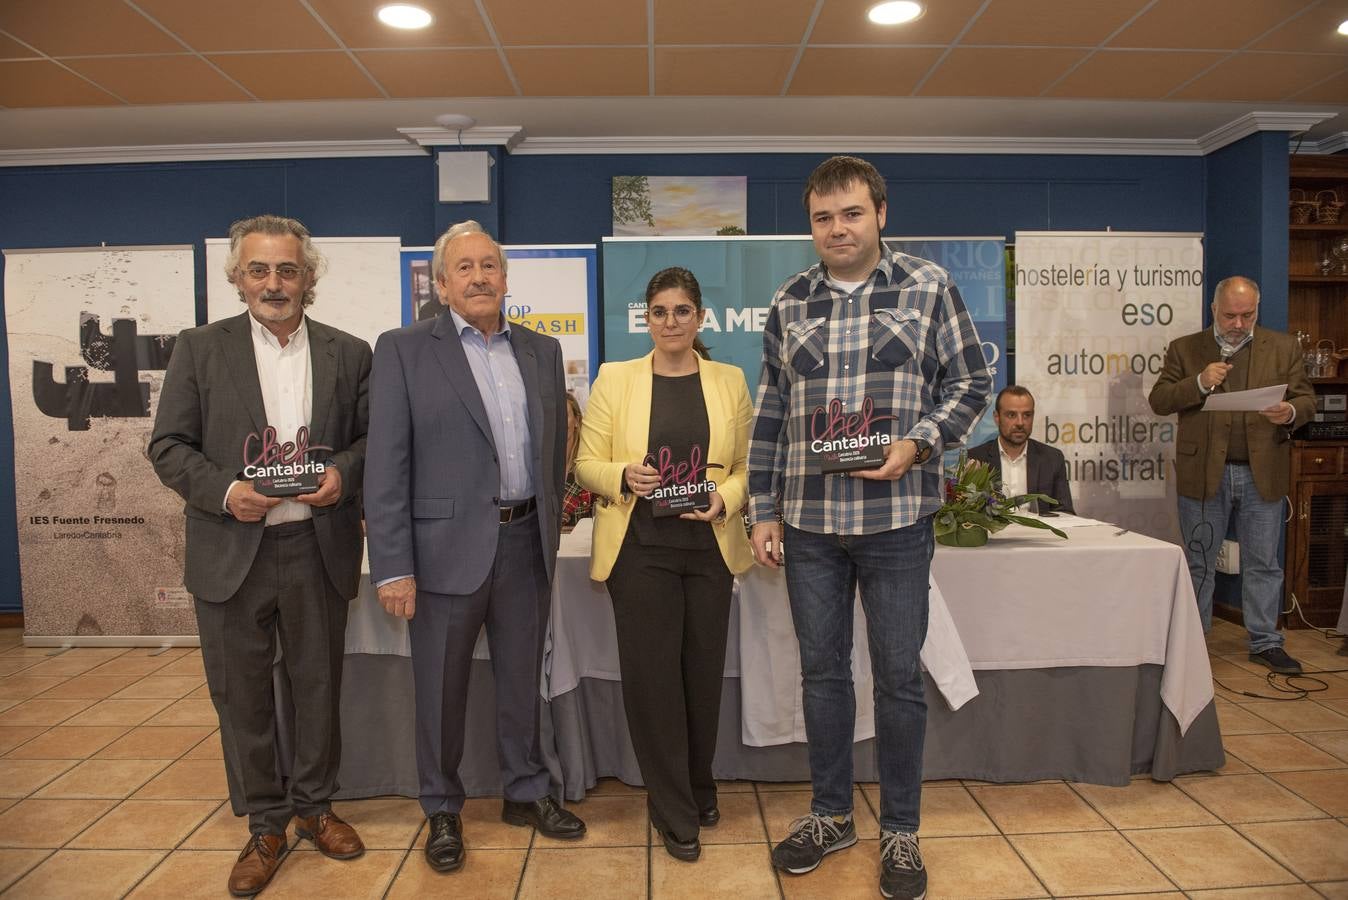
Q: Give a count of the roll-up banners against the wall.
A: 6